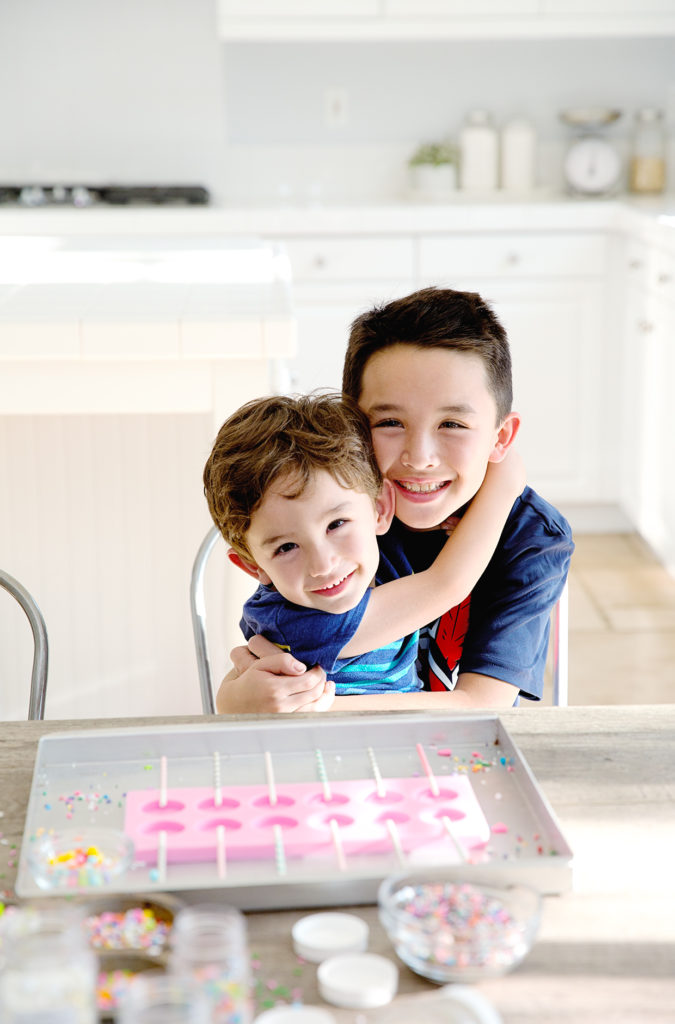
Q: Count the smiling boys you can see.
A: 2